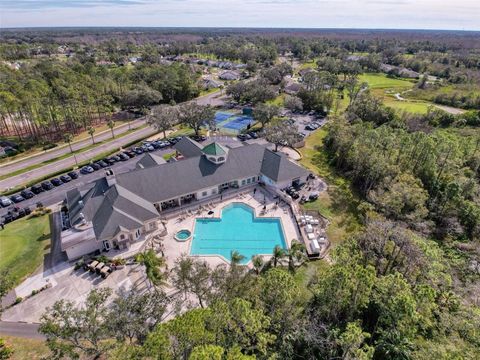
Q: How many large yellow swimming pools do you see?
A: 0